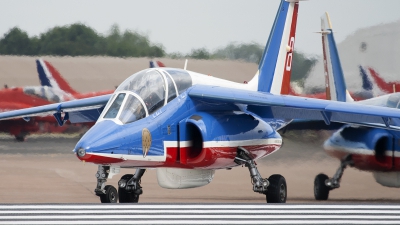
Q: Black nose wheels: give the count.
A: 1